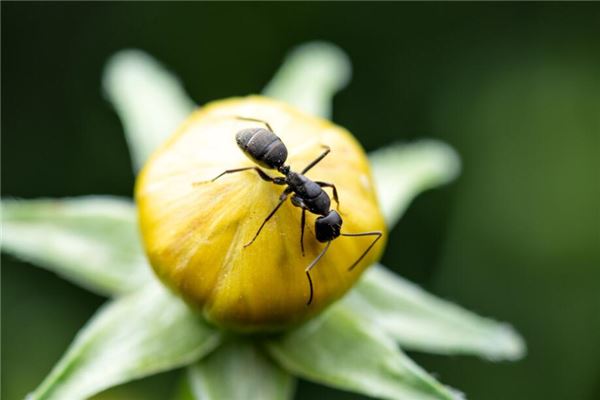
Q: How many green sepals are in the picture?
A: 8